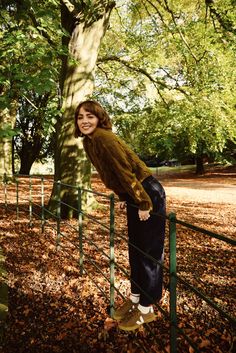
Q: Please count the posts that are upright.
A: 8